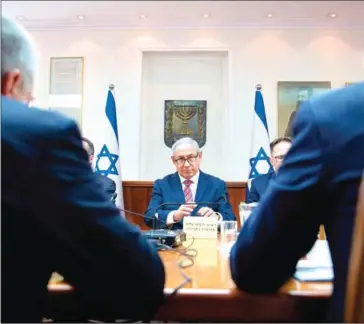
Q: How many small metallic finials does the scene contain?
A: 2